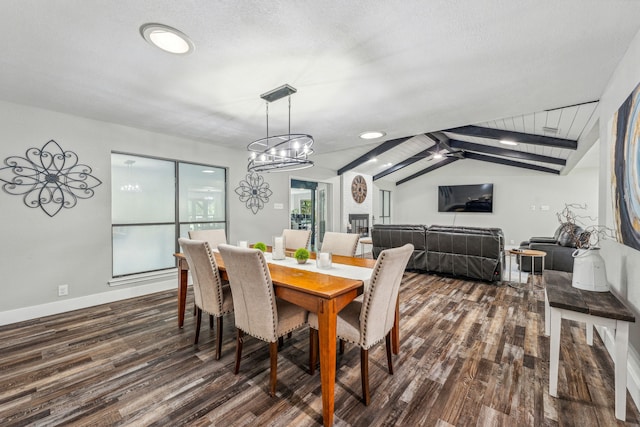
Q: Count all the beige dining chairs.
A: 6